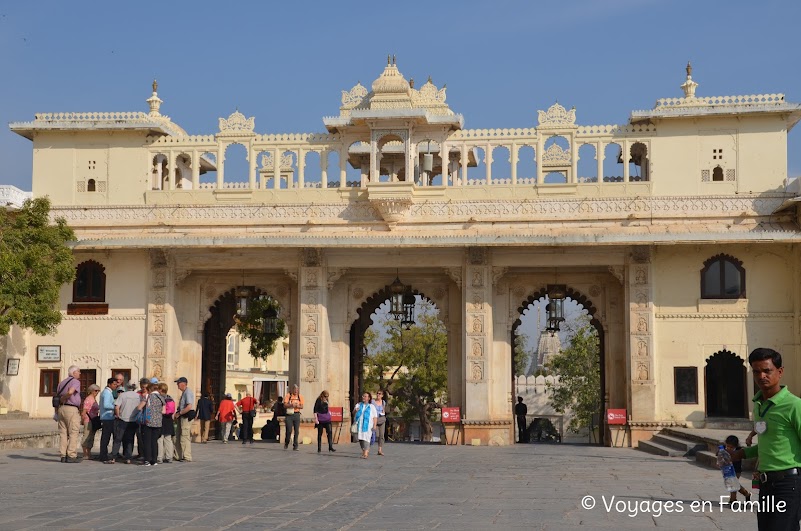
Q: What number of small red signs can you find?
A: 3